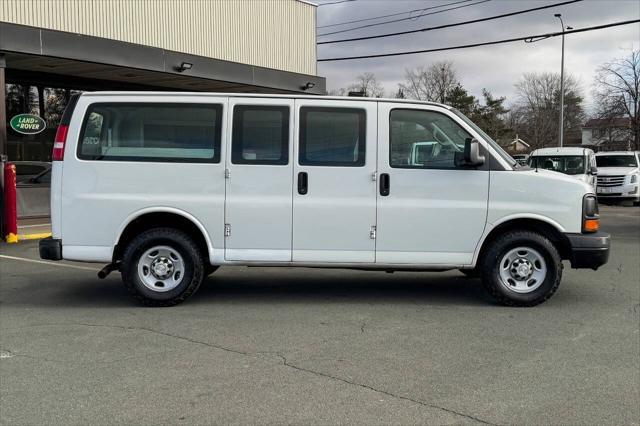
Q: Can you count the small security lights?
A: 2